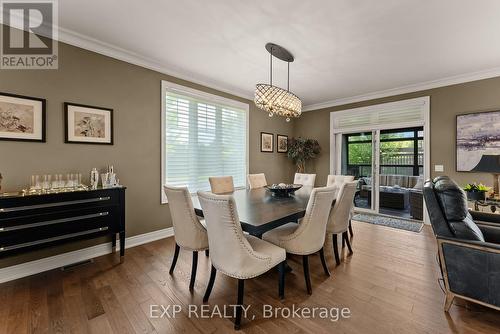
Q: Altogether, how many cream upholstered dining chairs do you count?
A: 8